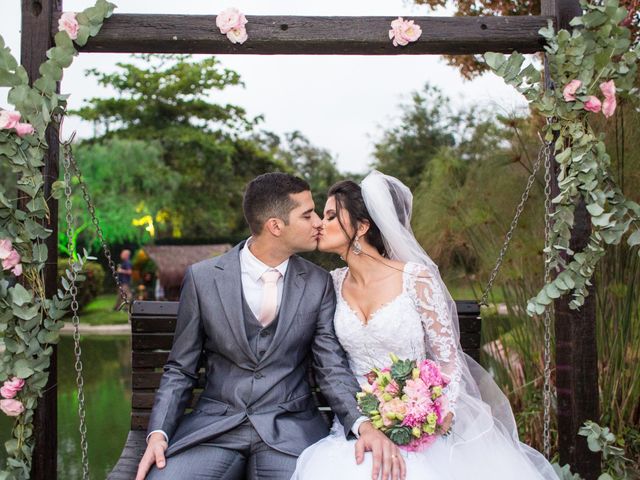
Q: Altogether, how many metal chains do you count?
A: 4